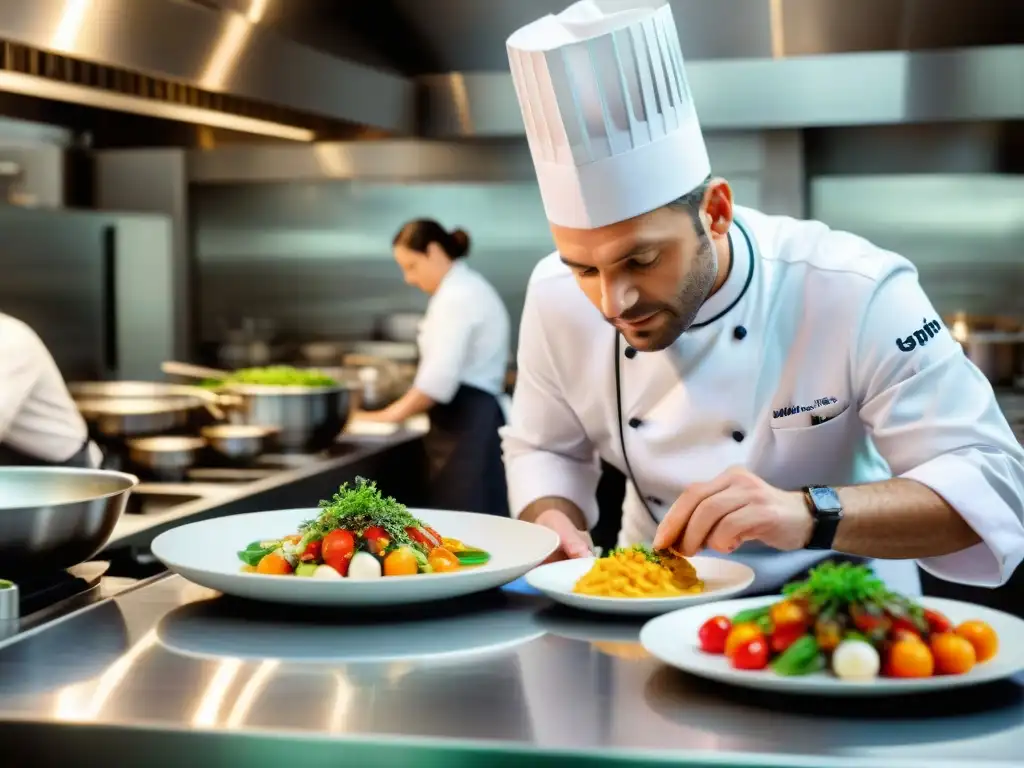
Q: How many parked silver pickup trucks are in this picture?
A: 0